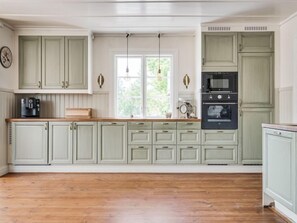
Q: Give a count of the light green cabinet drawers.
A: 11